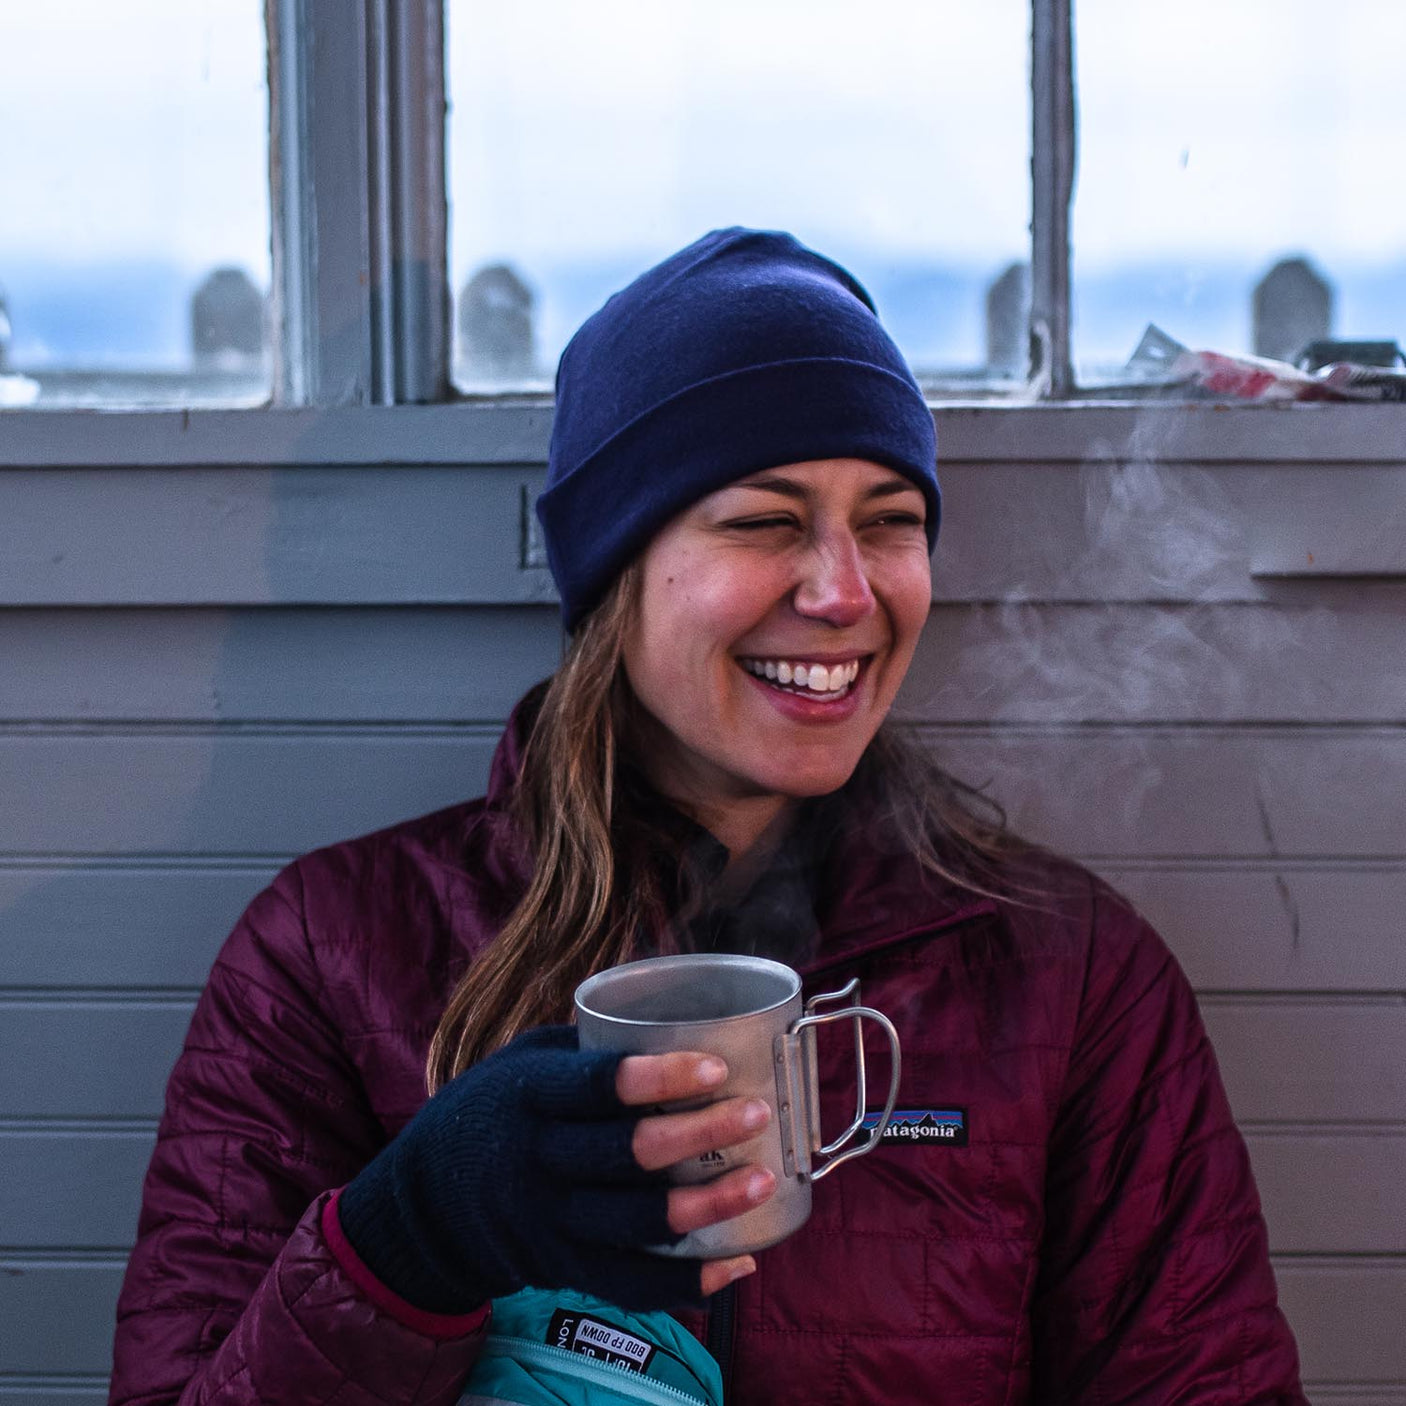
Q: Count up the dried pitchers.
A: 0